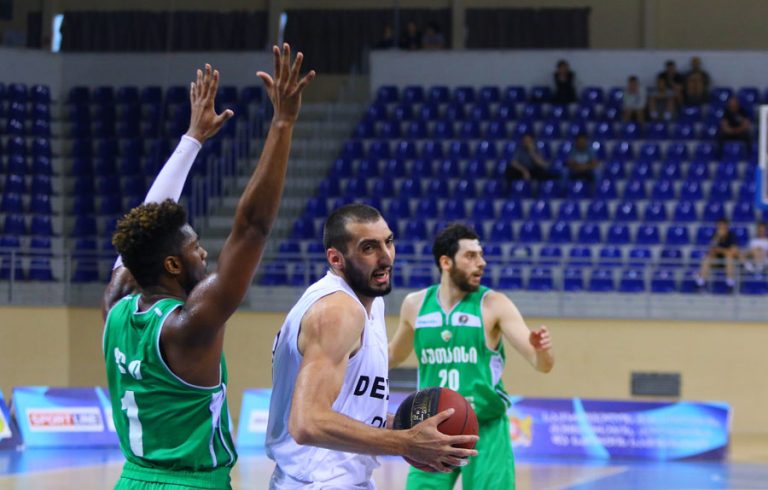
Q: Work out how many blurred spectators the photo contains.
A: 13